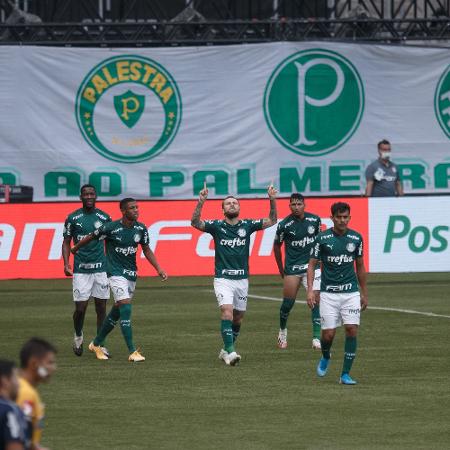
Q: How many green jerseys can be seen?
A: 5